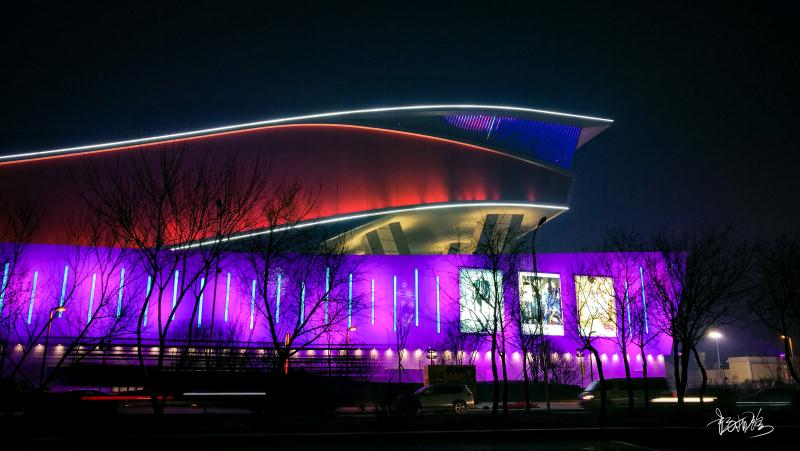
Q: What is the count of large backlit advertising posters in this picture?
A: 3